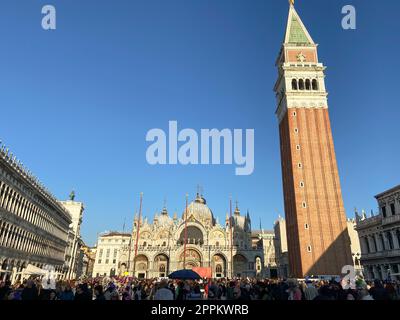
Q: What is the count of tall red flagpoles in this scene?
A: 3